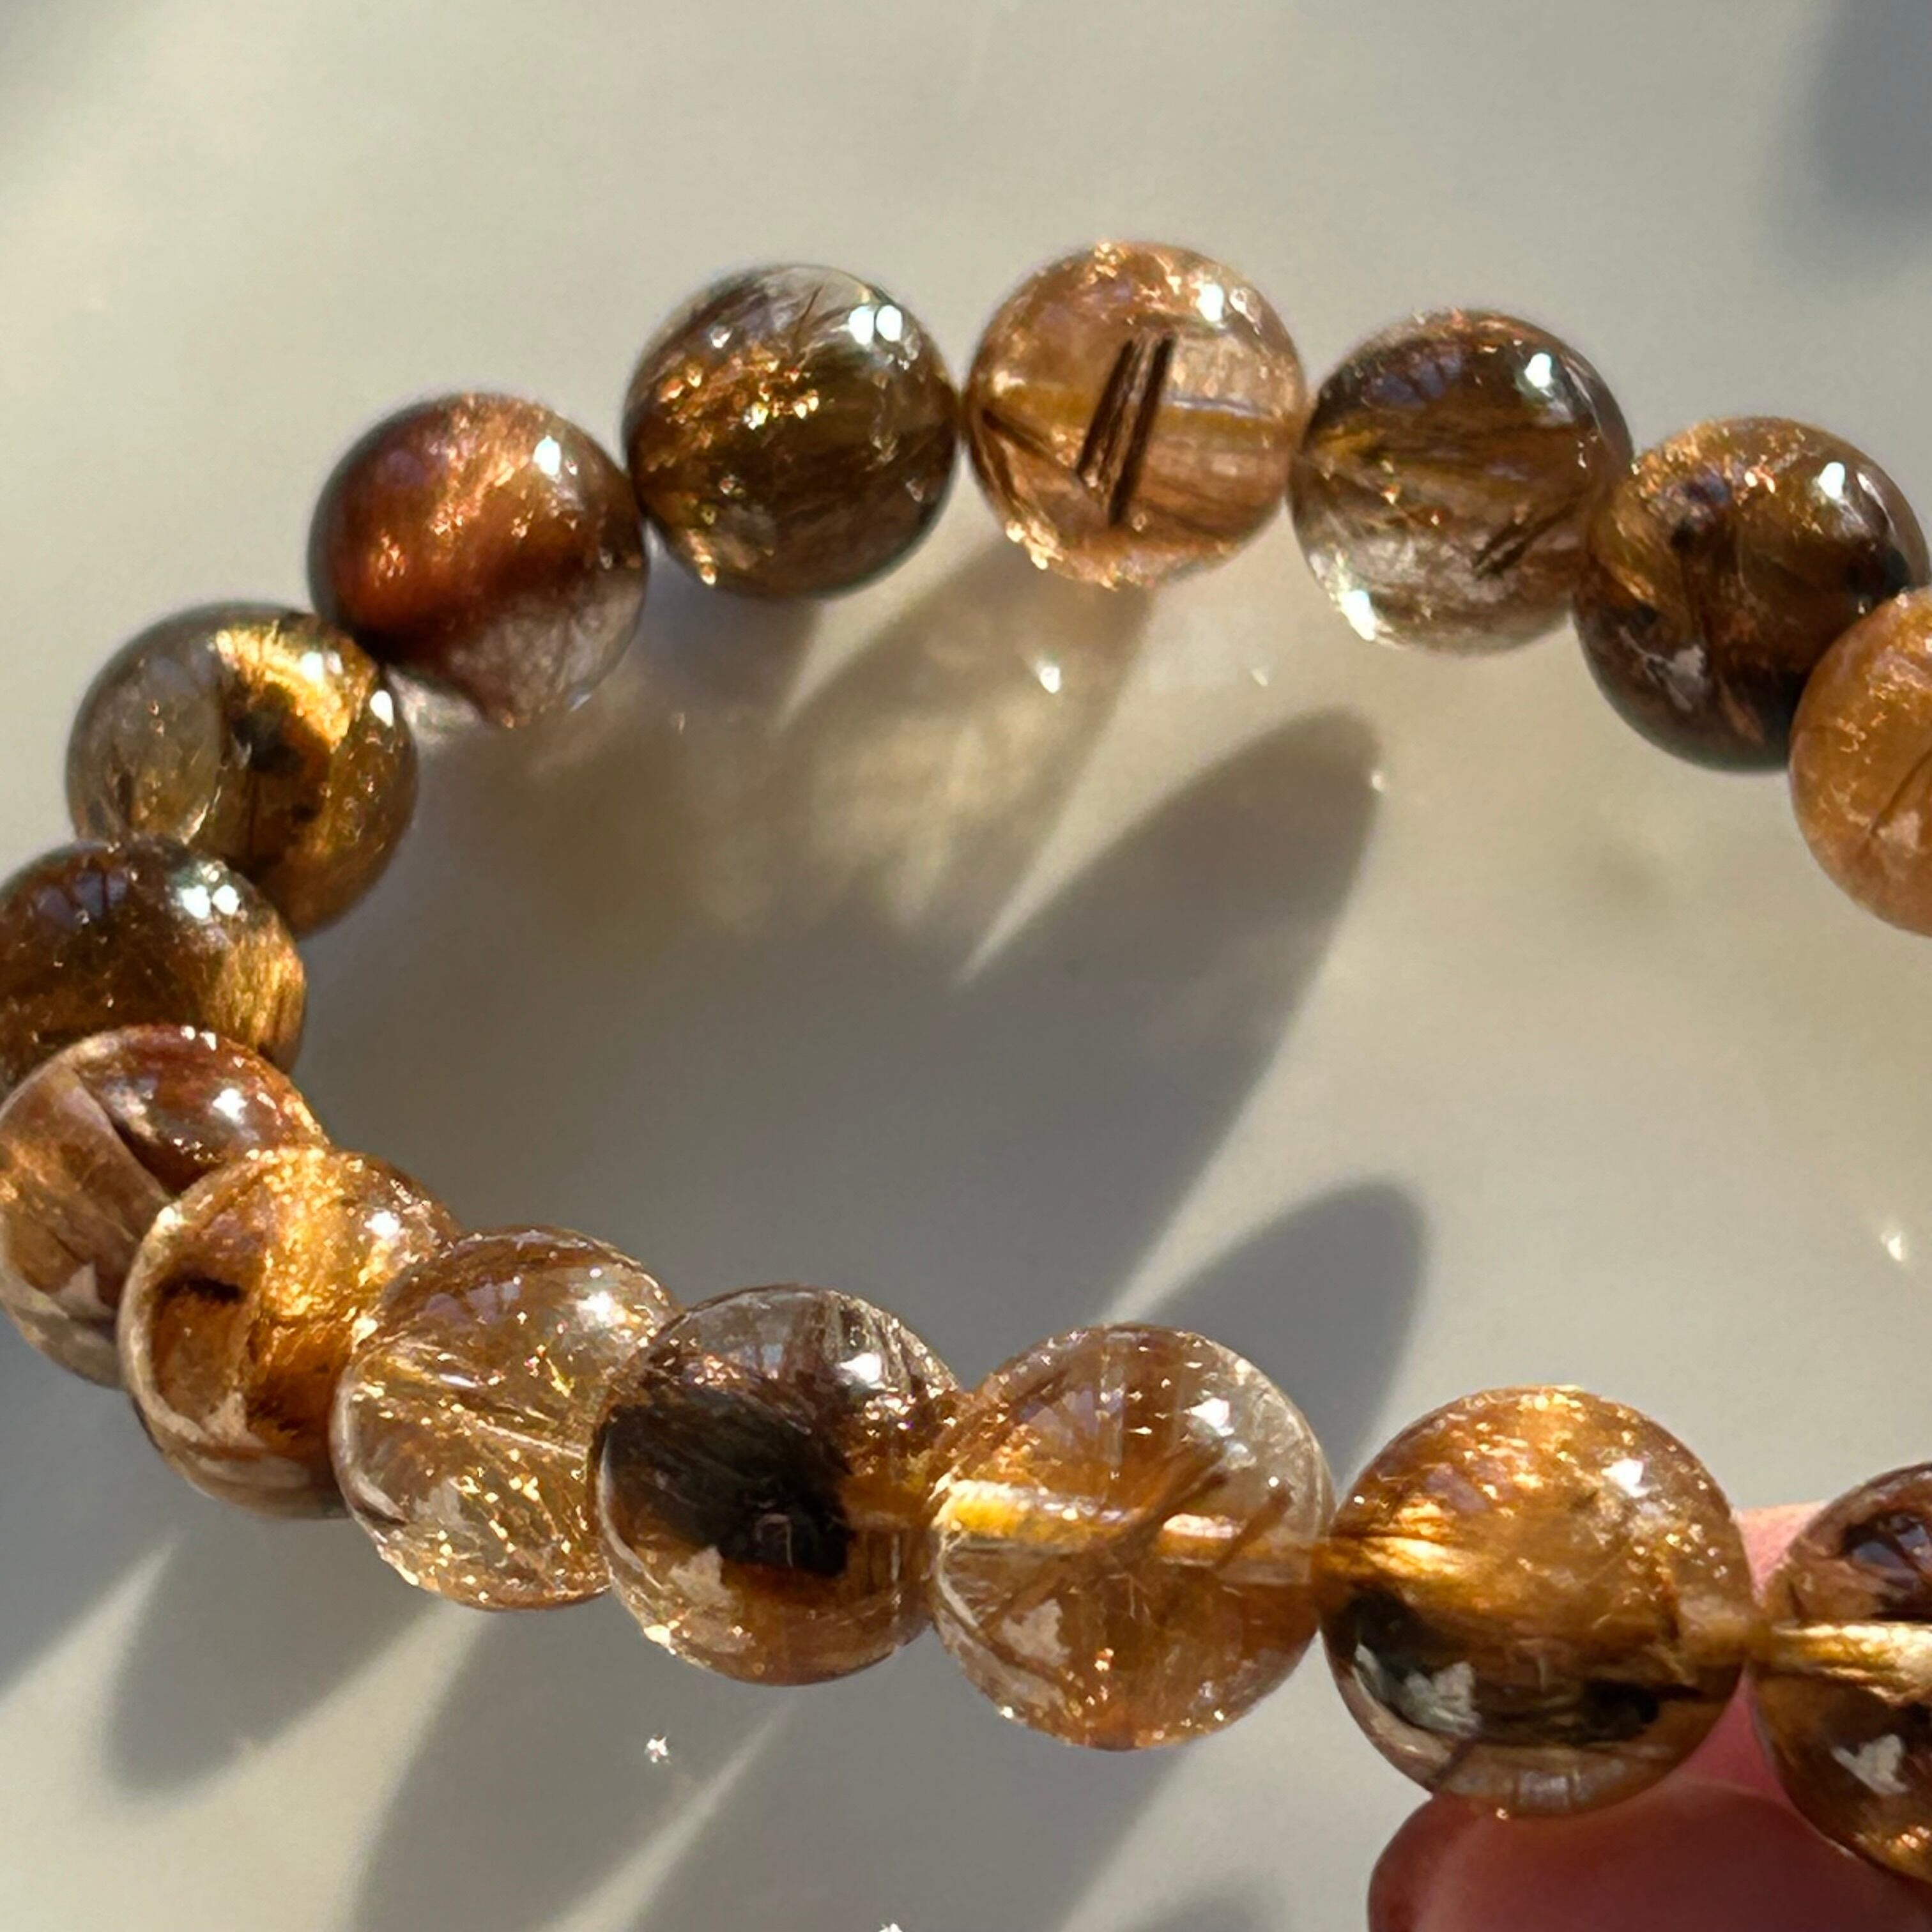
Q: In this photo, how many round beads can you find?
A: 15